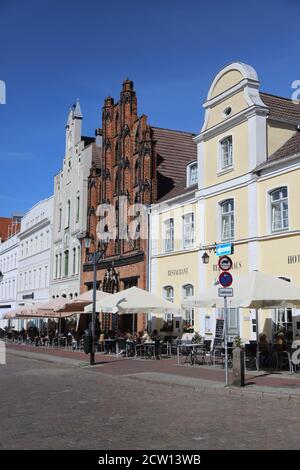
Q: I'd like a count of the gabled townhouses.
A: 3